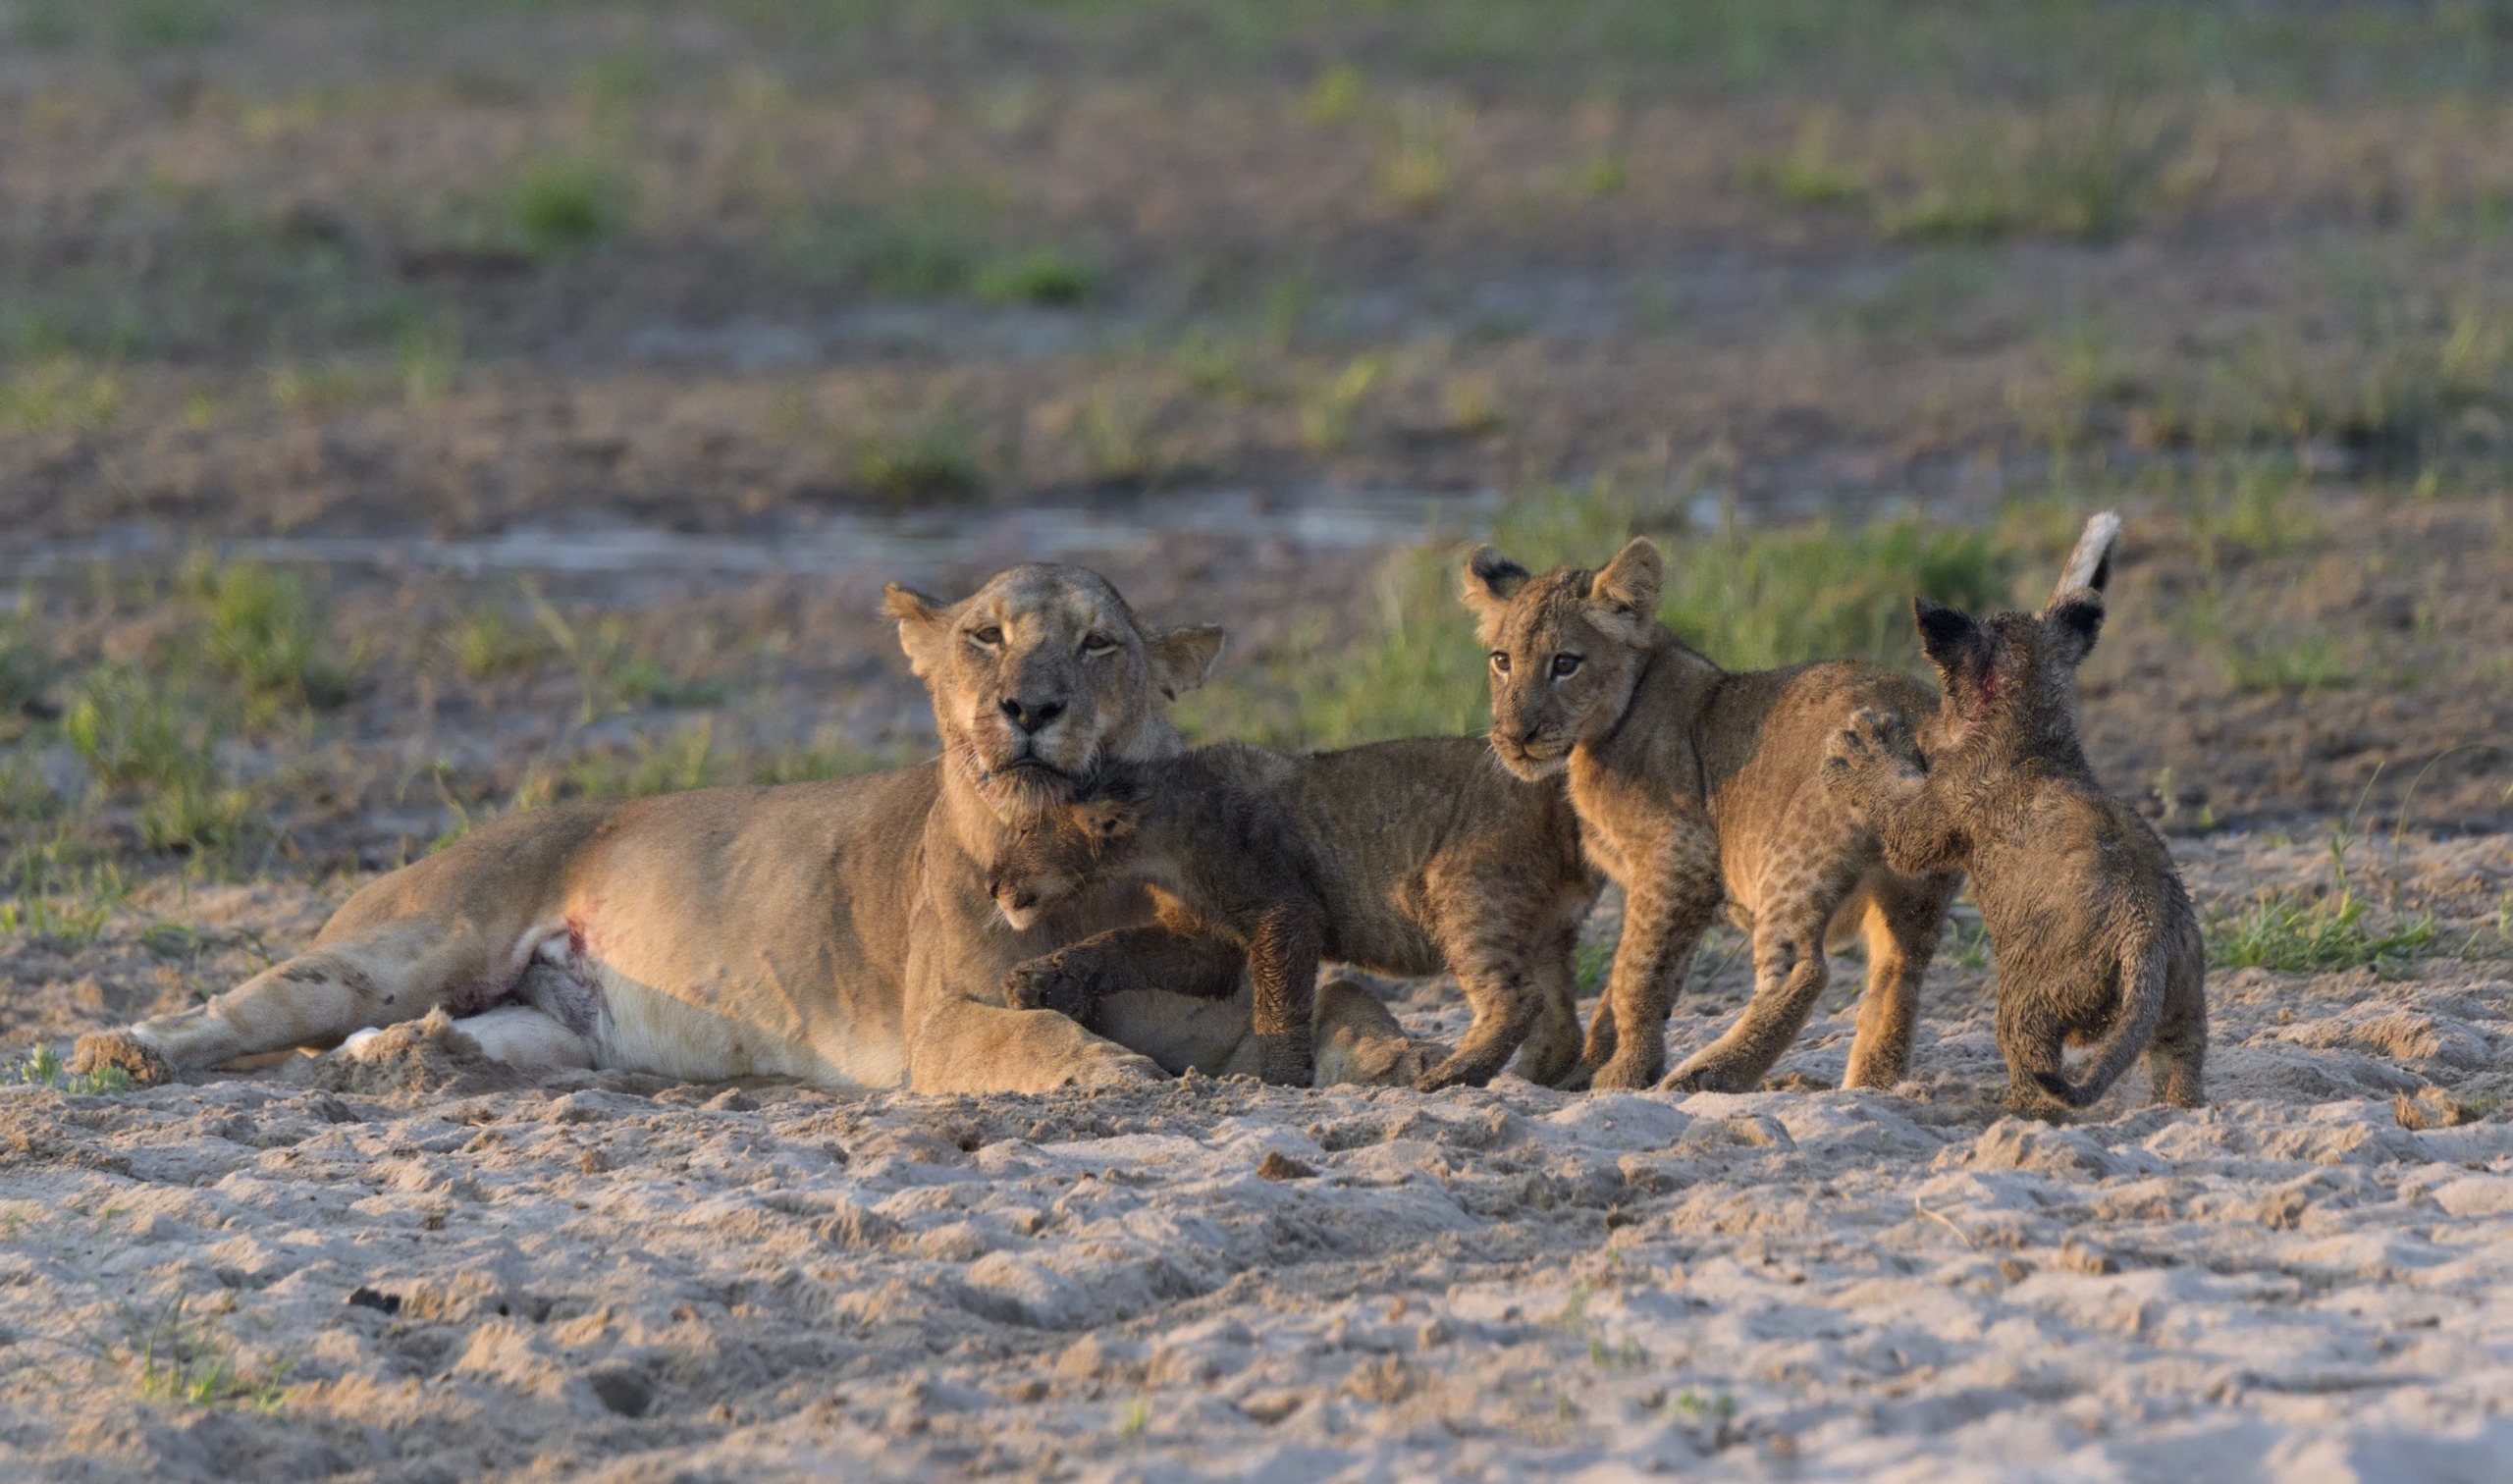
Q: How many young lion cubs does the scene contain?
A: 3